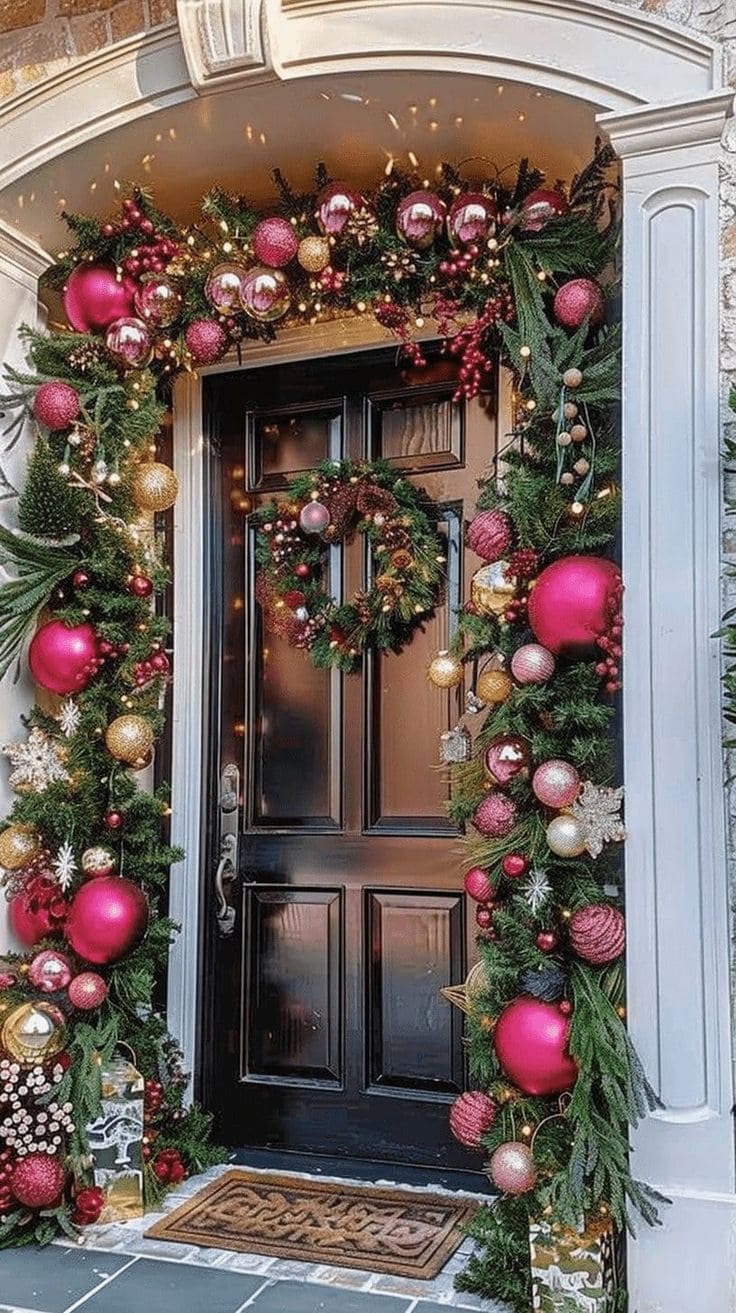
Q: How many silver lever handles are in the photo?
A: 1